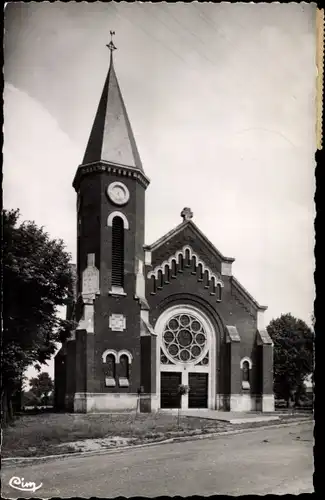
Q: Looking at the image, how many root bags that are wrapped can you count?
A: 0